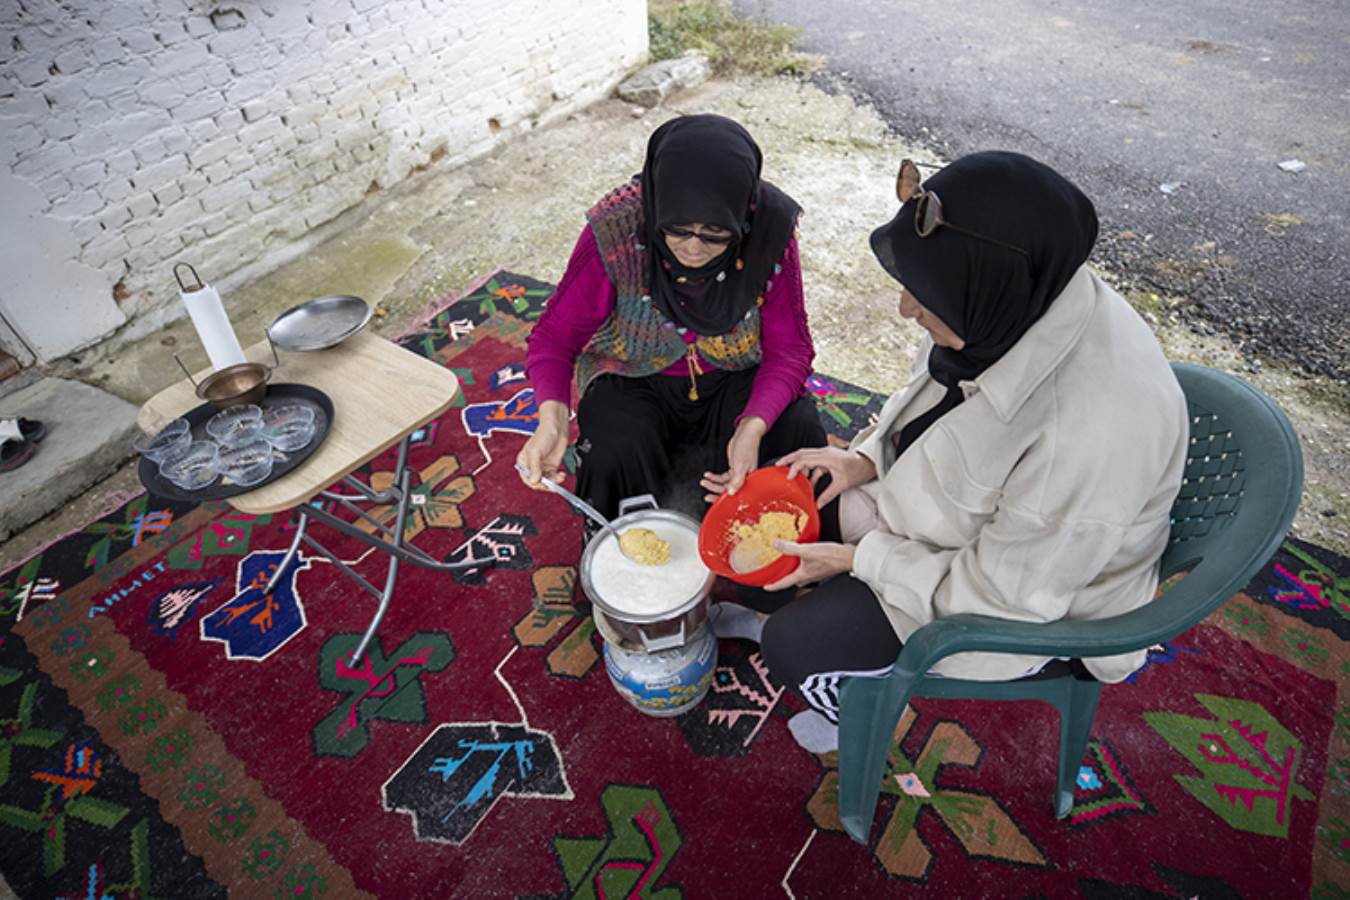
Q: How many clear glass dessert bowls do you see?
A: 5